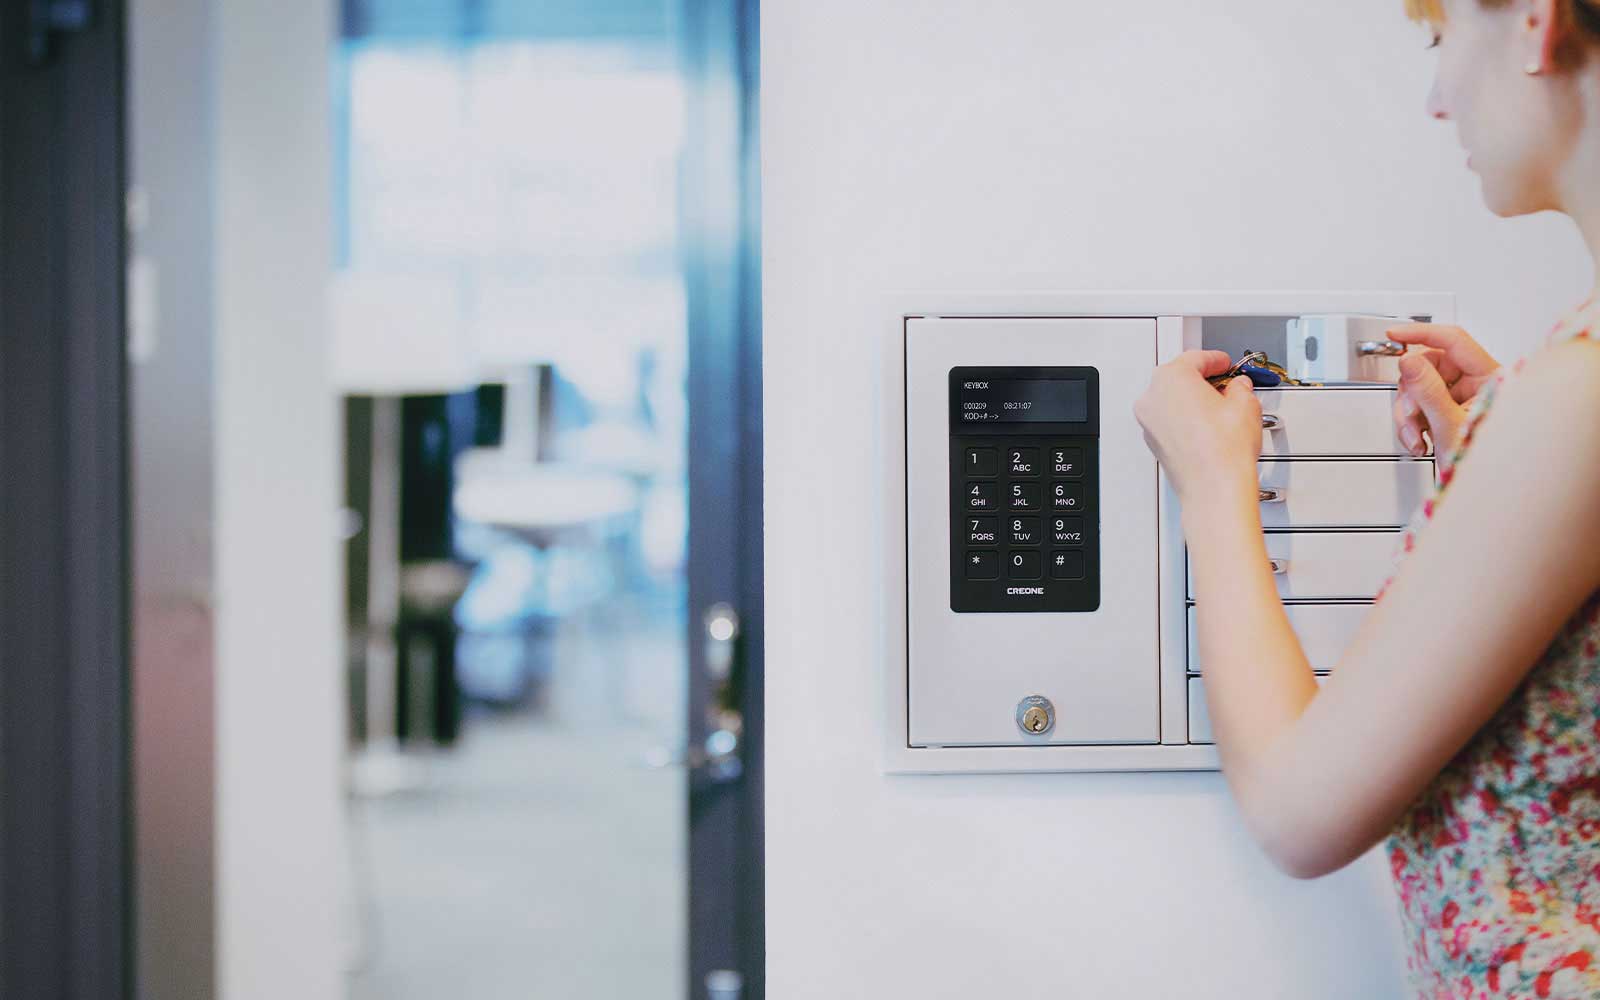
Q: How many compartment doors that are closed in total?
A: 5